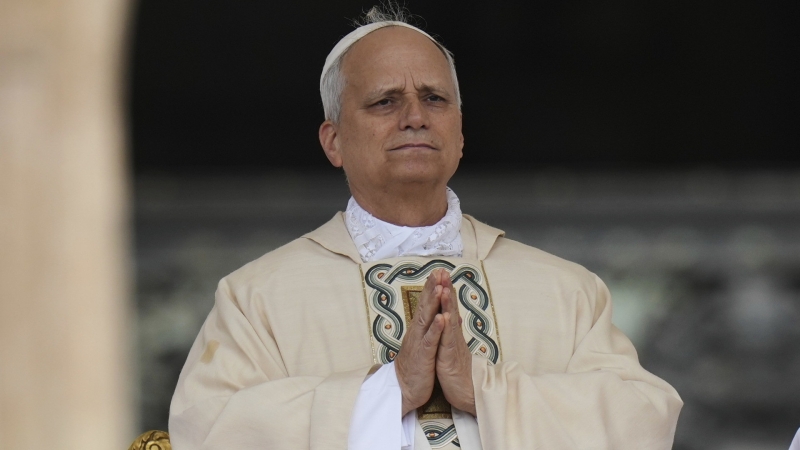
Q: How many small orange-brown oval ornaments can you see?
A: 10